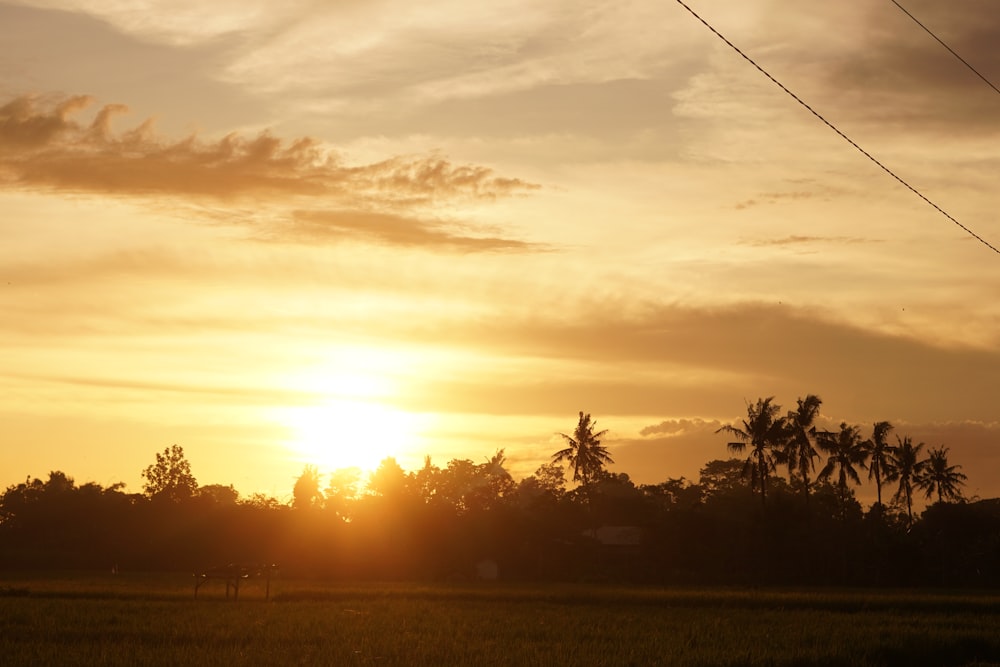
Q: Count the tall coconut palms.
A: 7